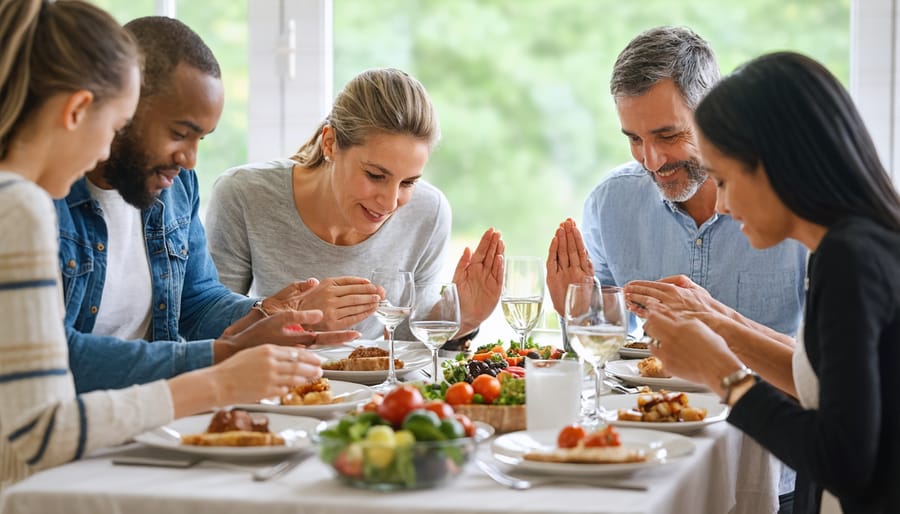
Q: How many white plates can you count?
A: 7